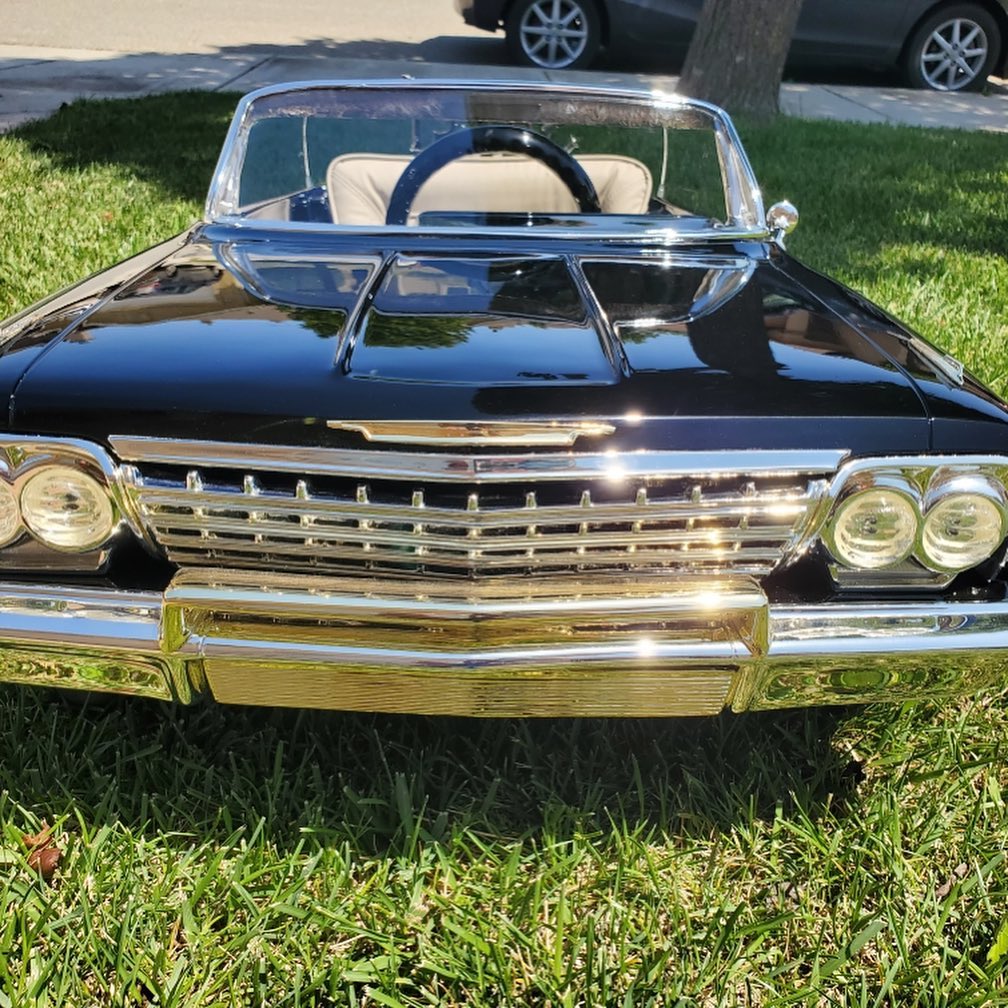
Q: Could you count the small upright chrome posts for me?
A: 11